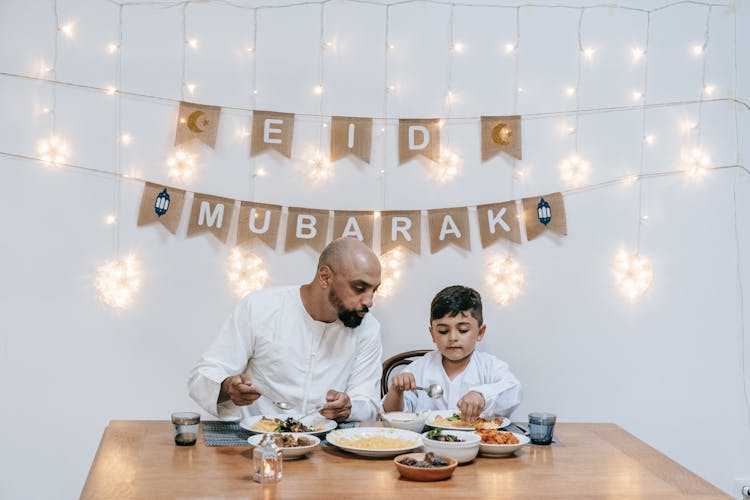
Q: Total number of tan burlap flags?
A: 14